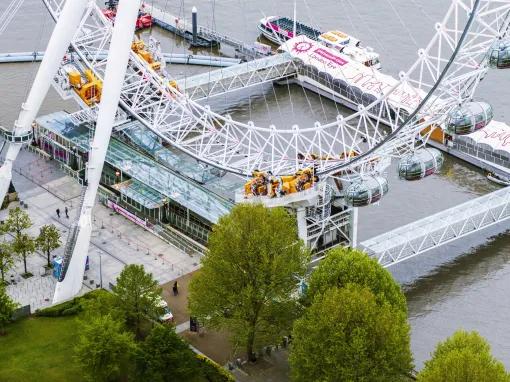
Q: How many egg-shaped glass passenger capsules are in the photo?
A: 4